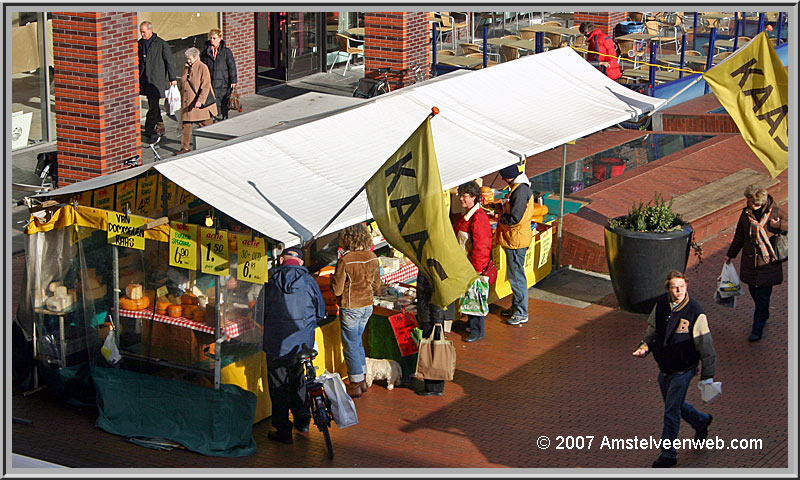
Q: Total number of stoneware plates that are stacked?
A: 0